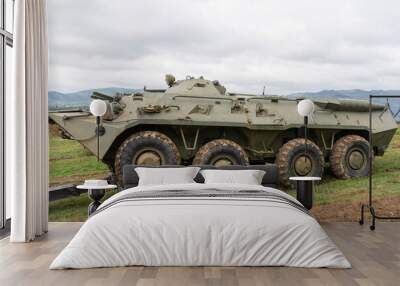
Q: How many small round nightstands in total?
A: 2